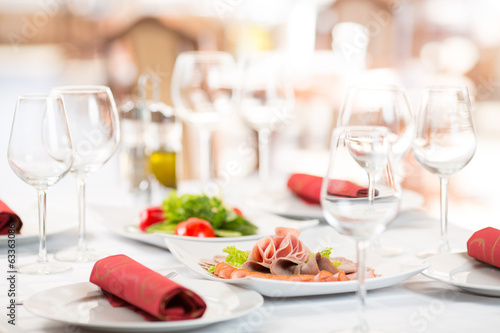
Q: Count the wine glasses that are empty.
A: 7